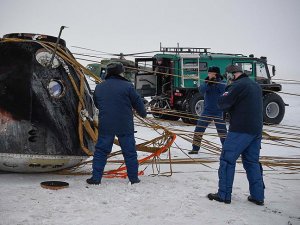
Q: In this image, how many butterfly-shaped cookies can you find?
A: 0